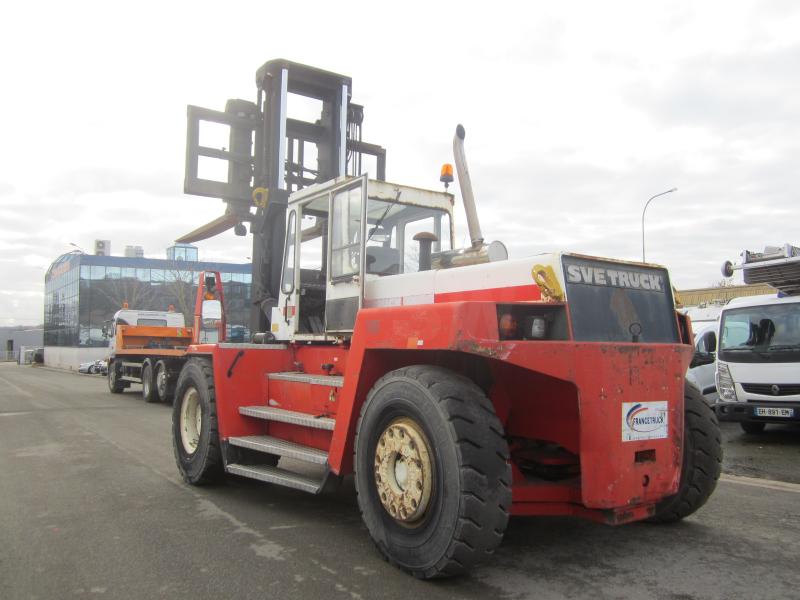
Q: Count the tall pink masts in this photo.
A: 0